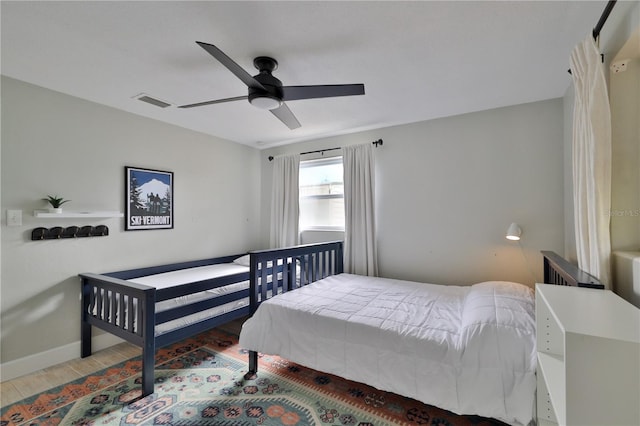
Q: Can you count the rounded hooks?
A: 5